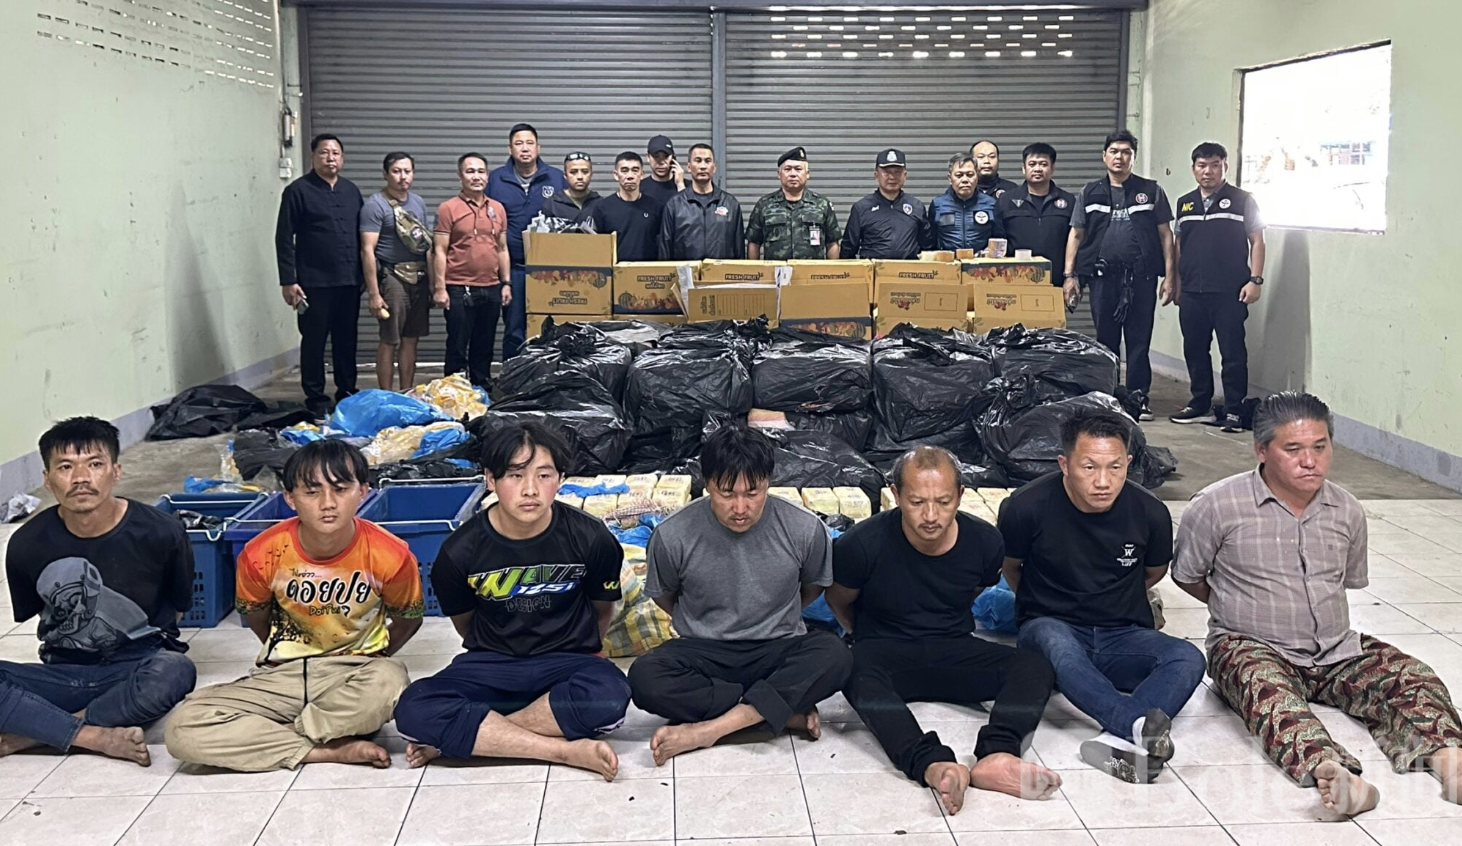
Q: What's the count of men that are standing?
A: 15